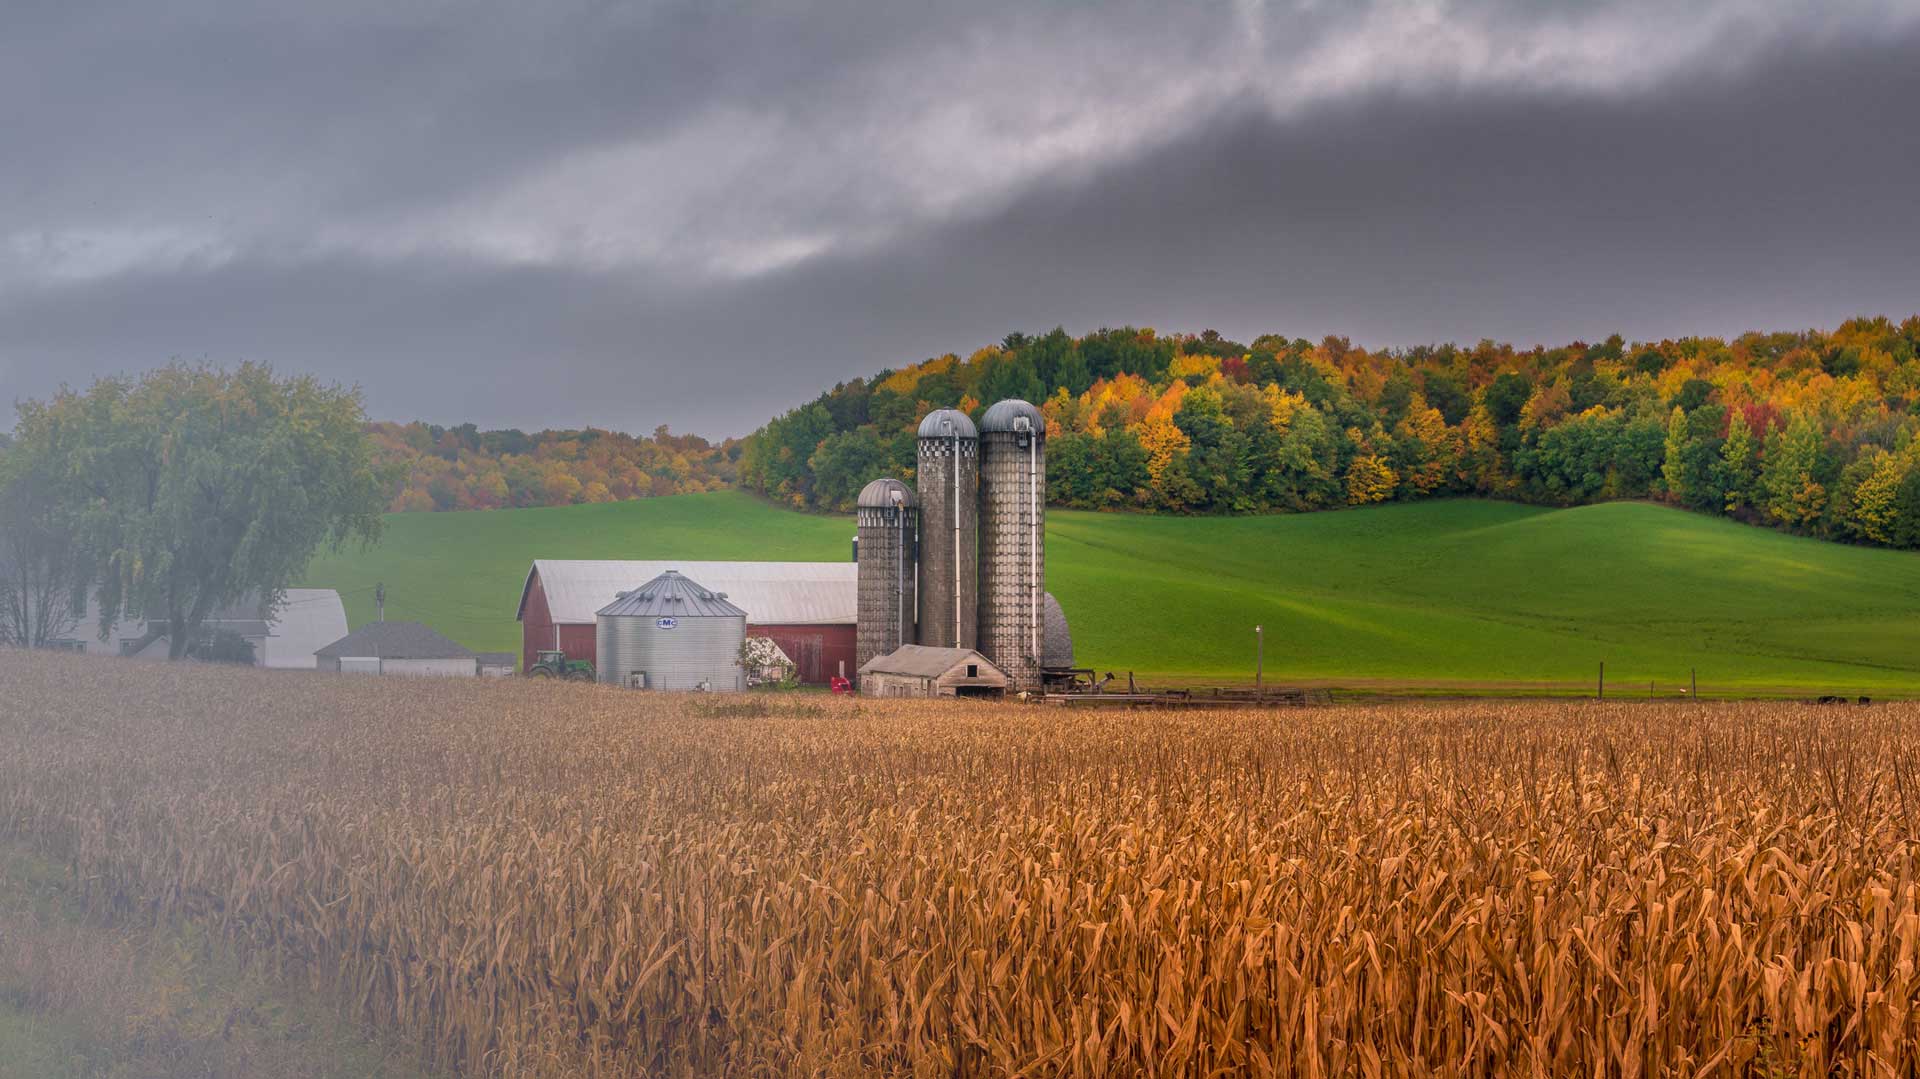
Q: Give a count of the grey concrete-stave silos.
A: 3